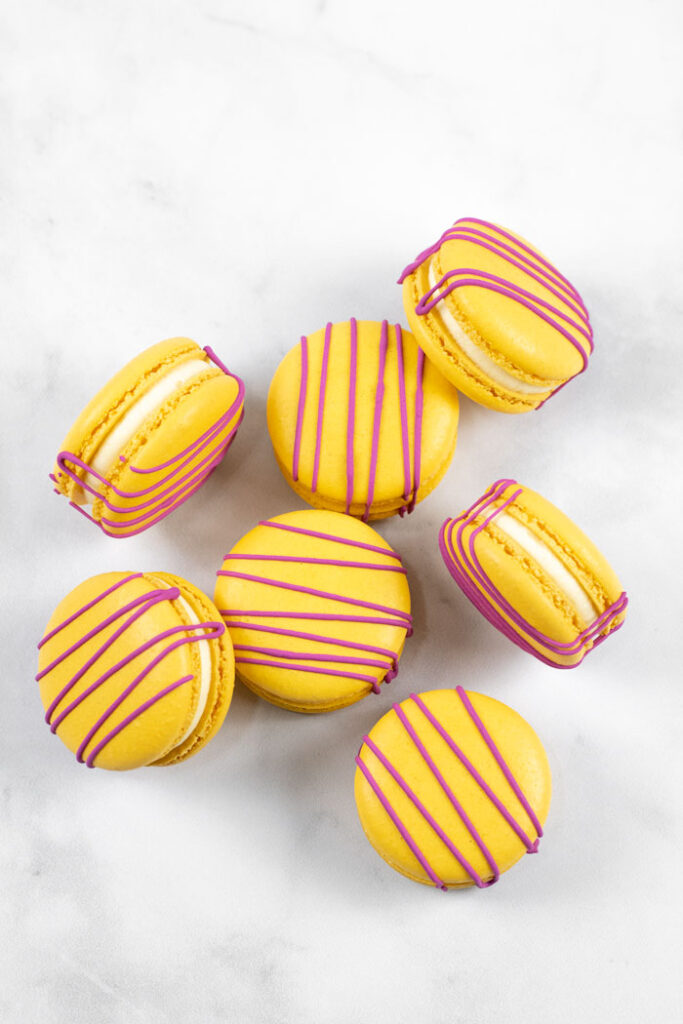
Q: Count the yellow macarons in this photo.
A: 7